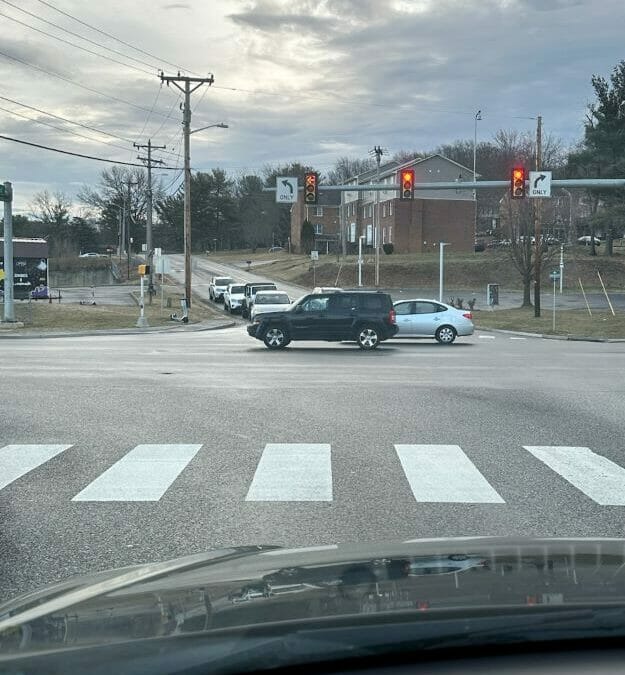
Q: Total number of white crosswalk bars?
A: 5